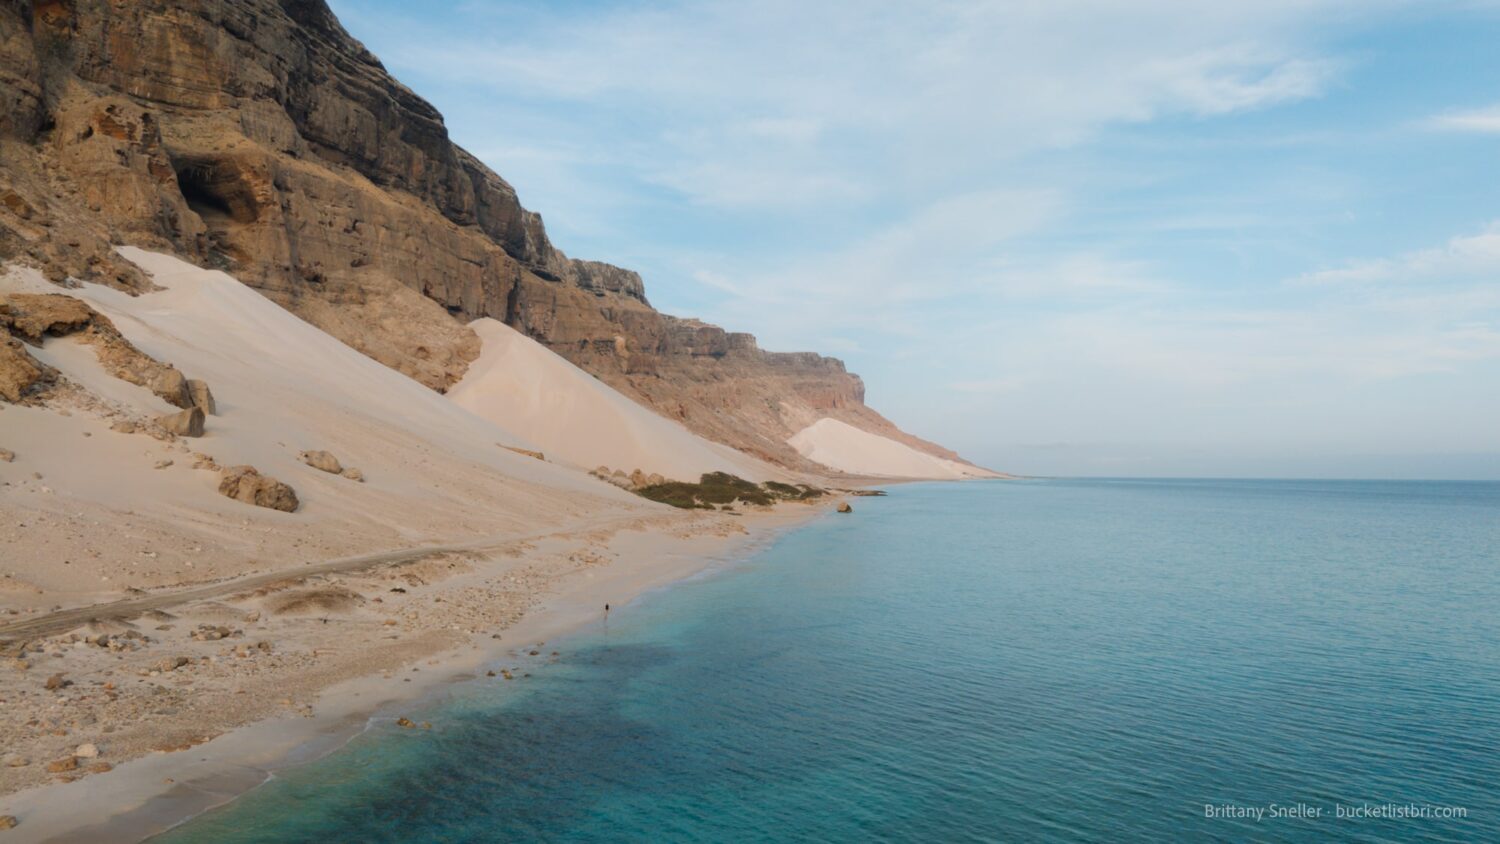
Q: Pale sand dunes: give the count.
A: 3